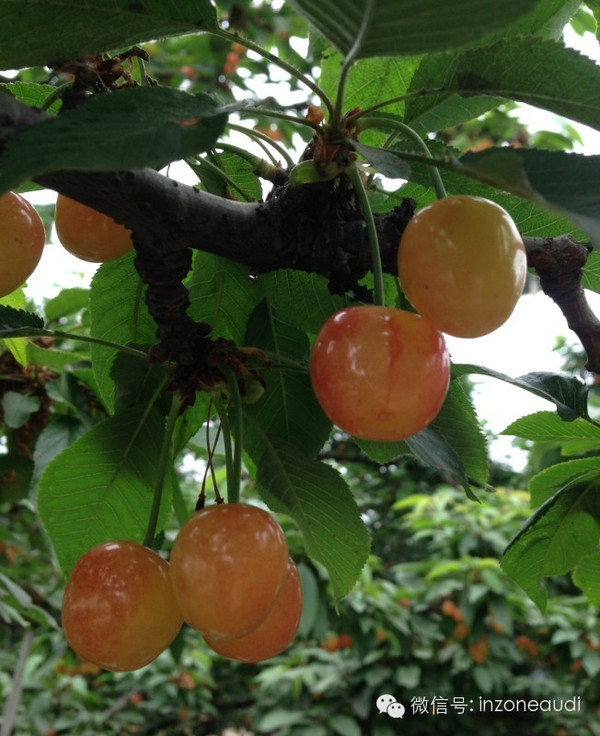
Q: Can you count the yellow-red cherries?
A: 7